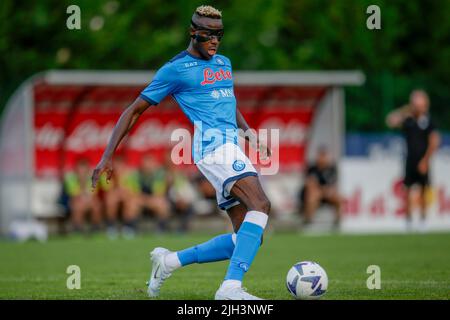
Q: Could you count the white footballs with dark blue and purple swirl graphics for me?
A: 1